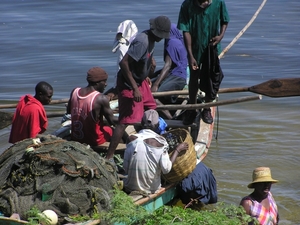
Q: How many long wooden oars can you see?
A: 2